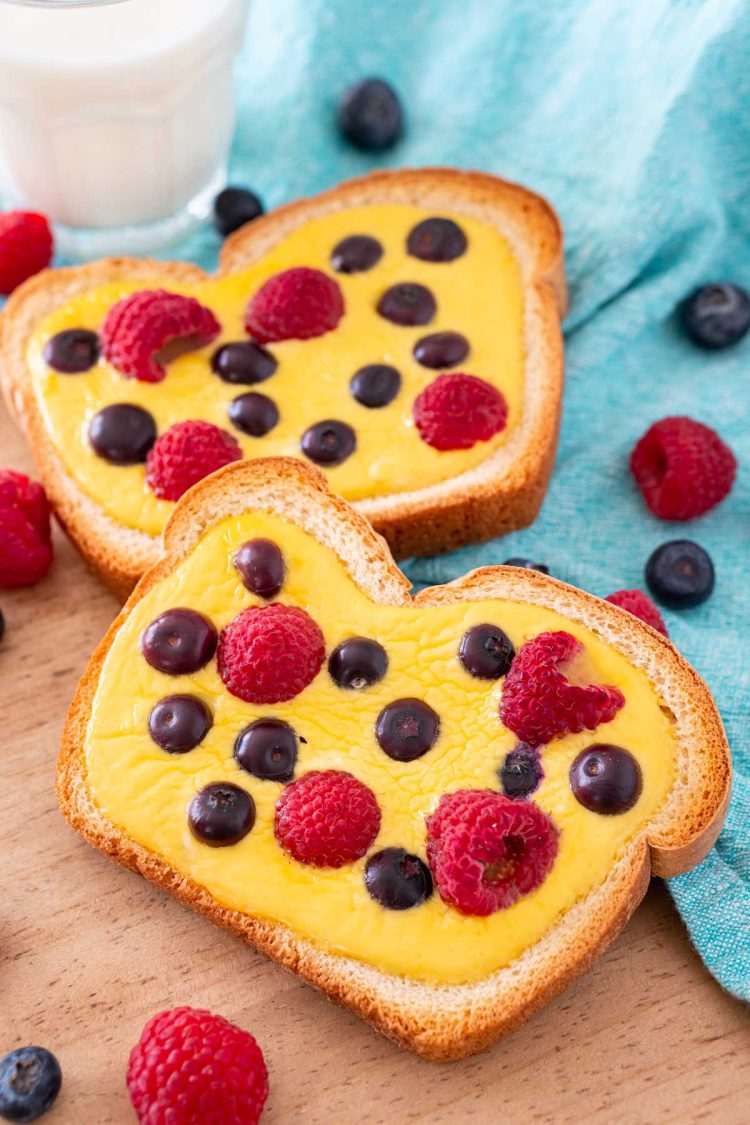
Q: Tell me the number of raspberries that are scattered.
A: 5